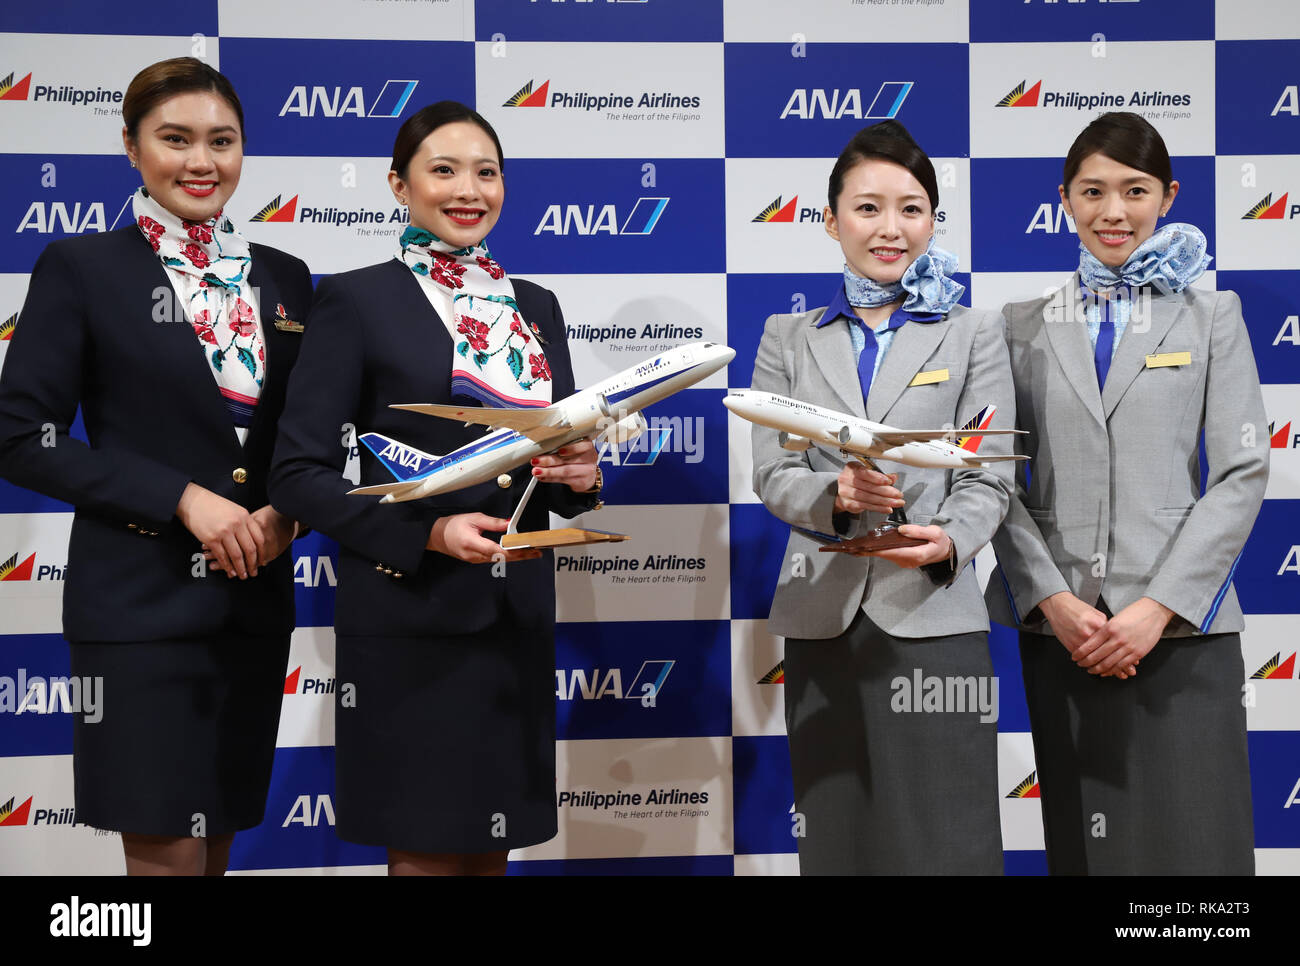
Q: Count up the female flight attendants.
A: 4